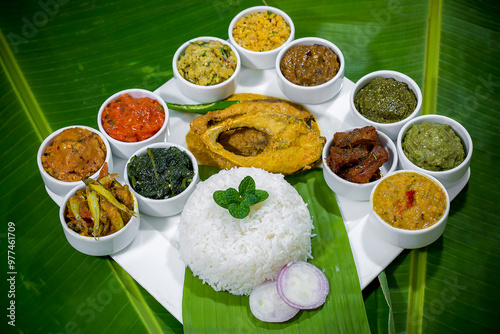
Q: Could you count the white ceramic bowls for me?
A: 11